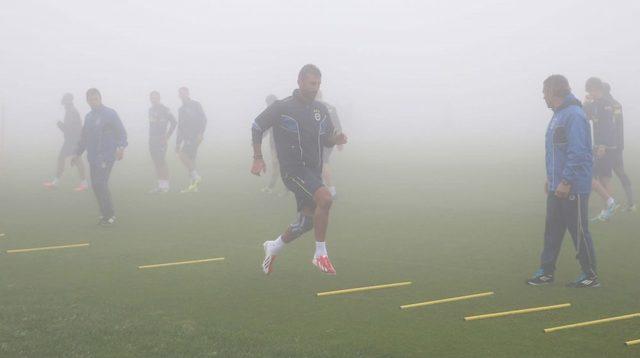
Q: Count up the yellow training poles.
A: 8